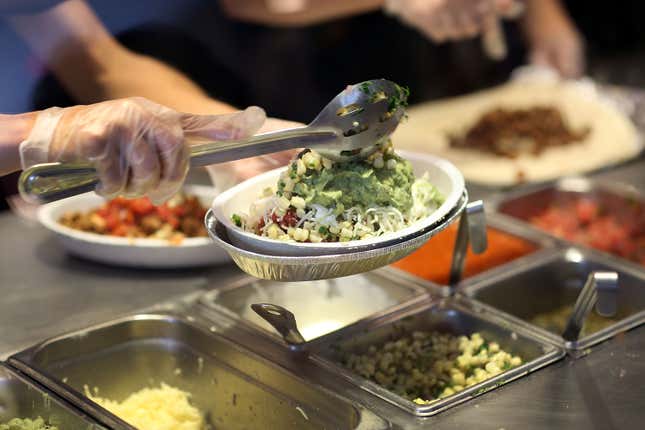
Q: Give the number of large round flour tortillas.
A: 1